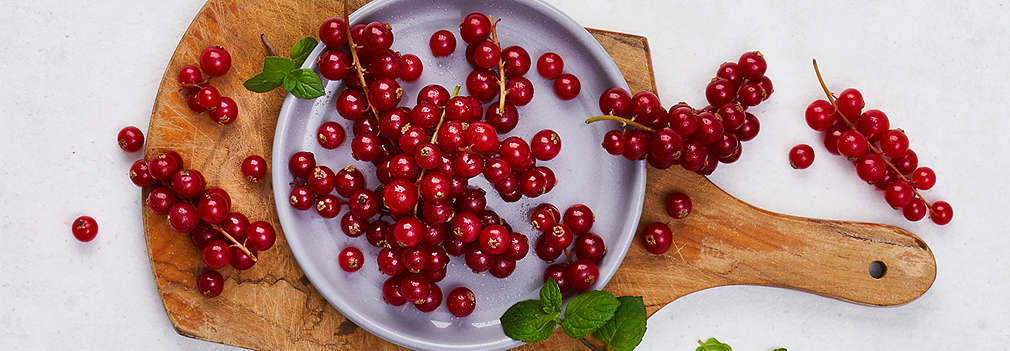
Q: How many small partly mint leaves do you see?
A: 2